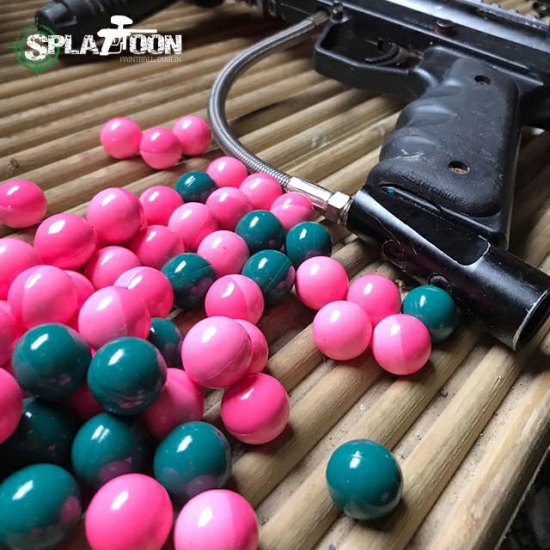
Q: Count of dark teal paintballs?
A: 14